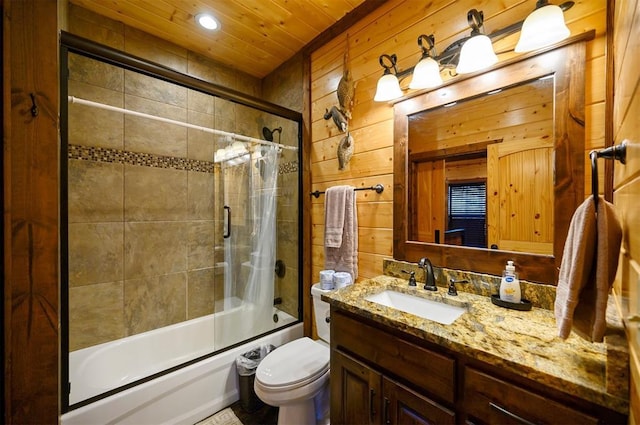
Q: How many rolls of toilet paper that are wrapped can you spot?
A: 2